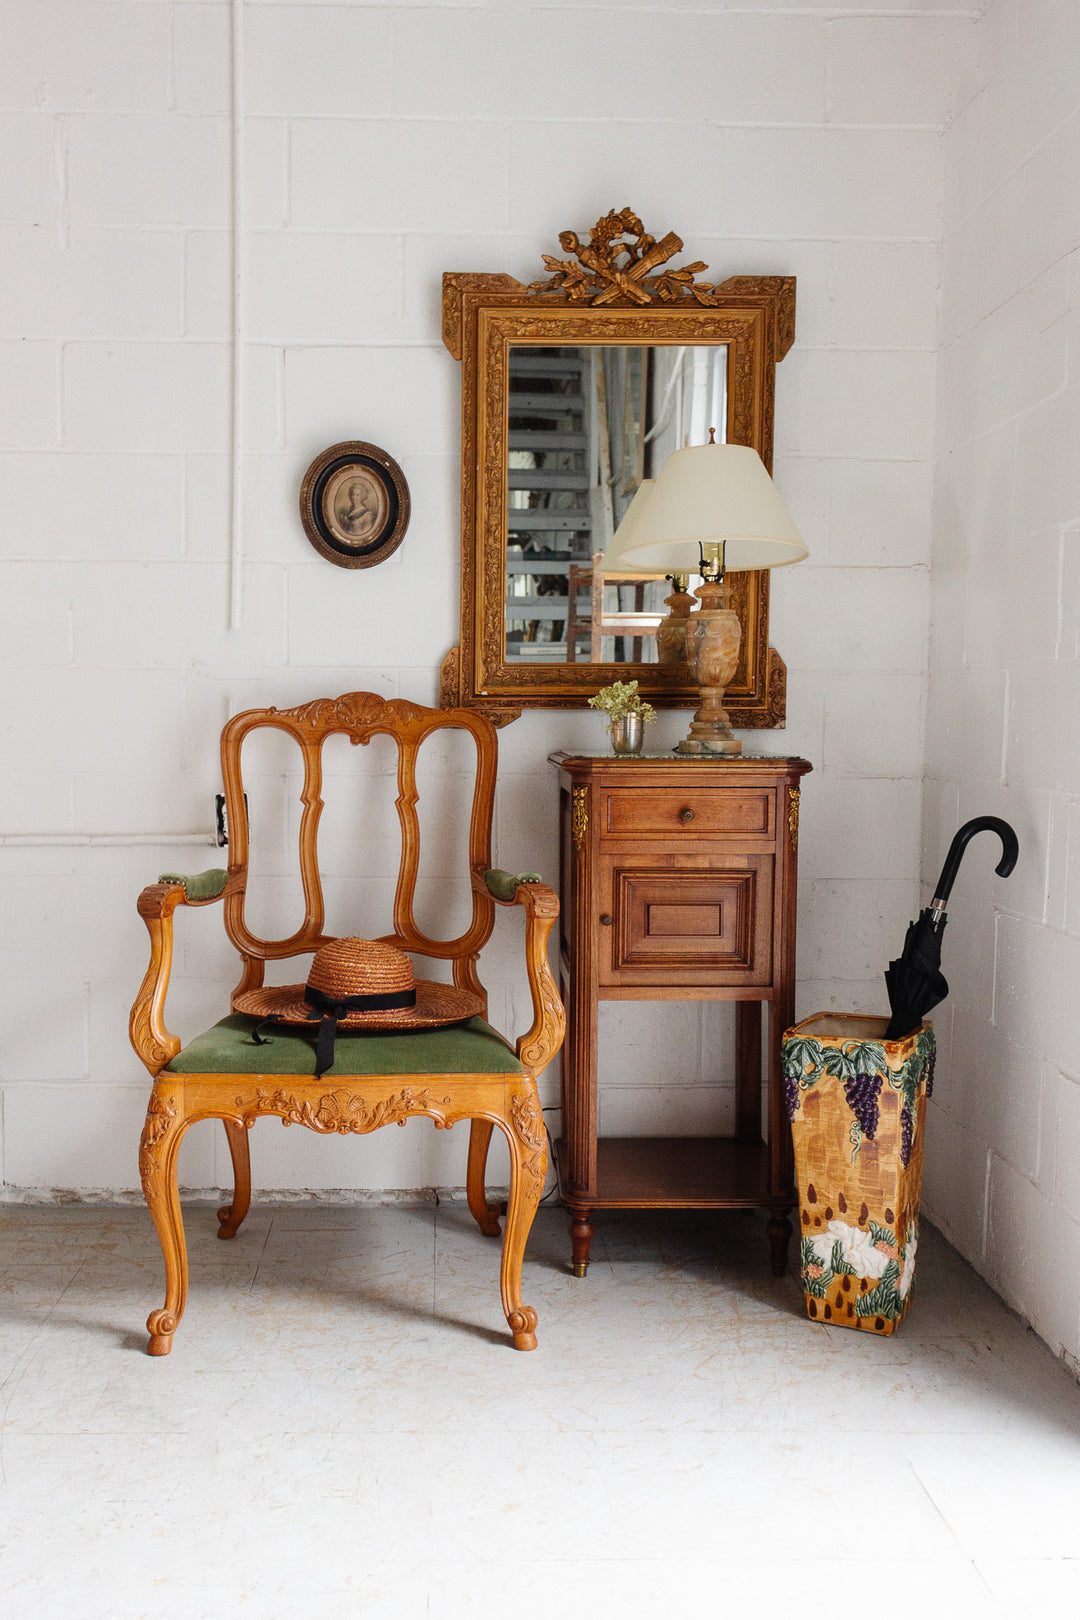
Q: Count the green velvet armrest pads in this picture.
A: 2